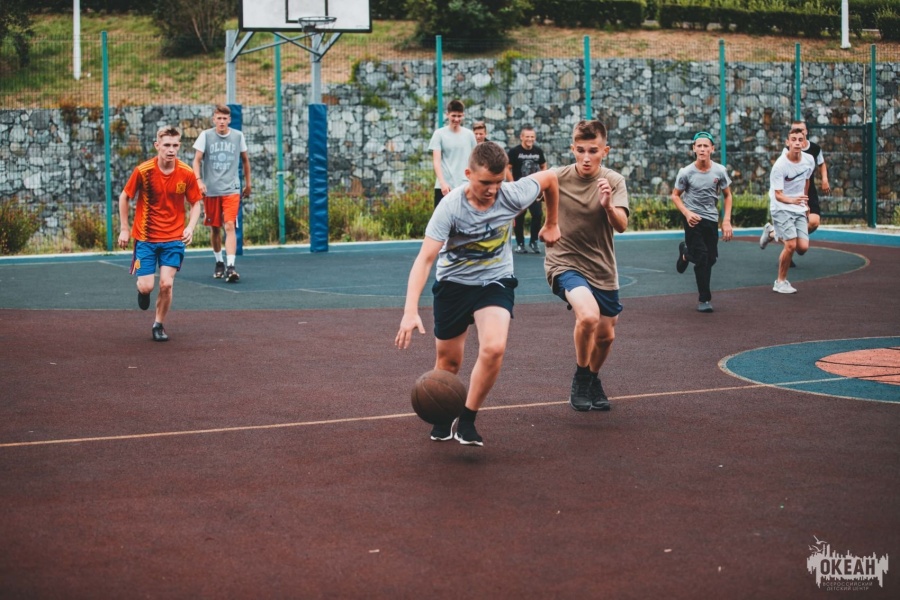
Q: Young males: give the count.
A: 10